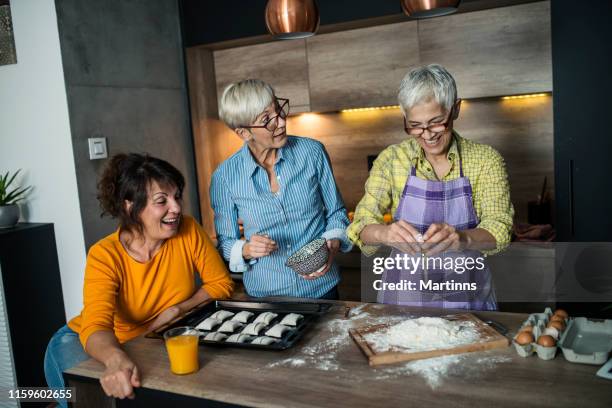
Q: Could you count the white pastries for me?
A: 12